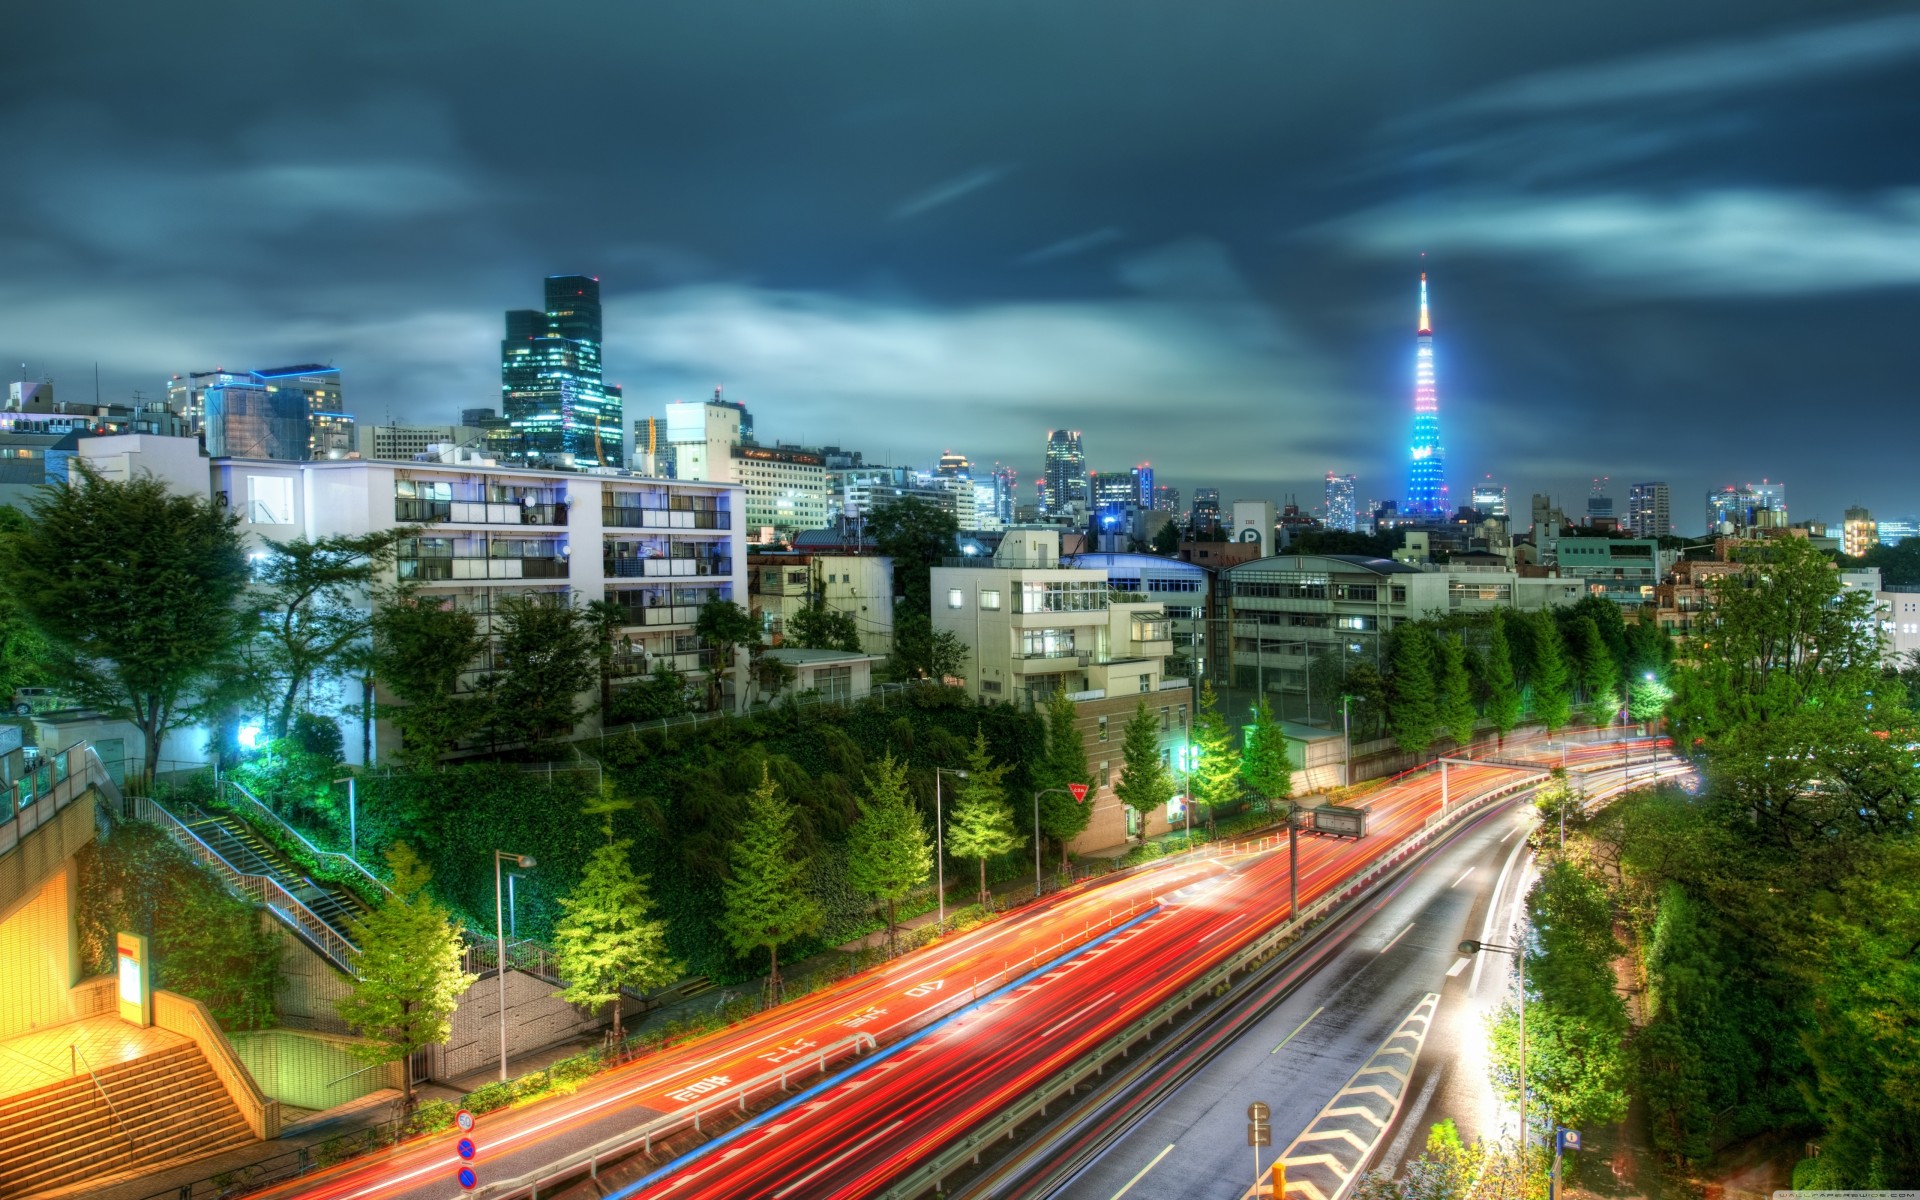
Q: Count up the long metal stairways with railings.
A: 1